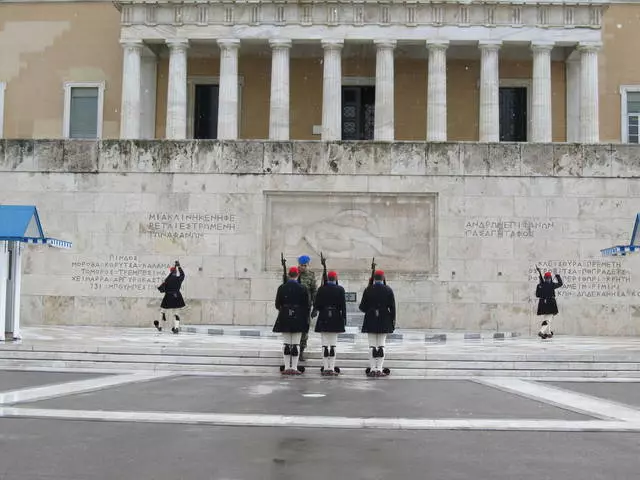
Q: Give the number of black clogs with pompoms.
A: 10